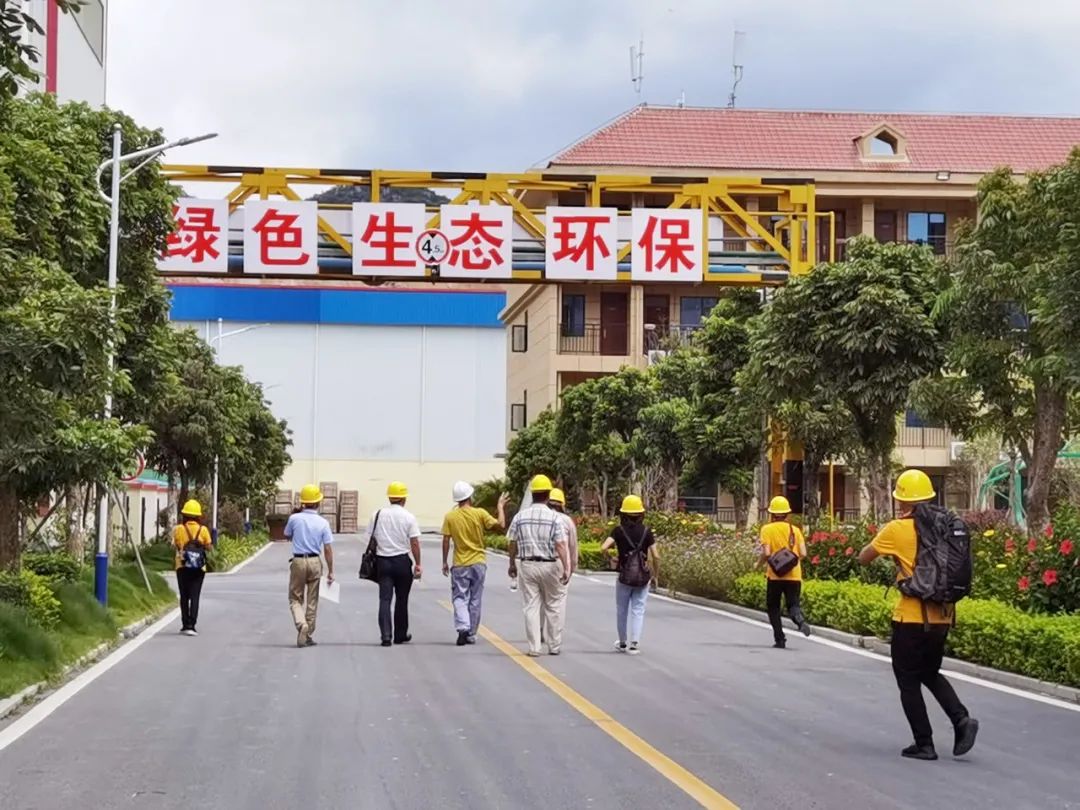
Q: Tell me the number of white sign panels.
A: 6